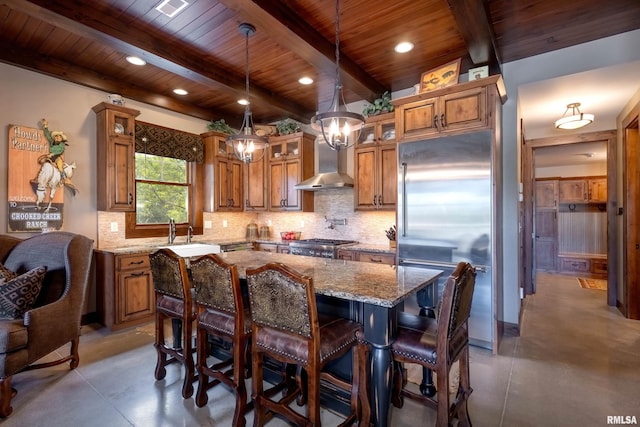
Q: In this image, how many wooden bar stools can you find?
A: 4